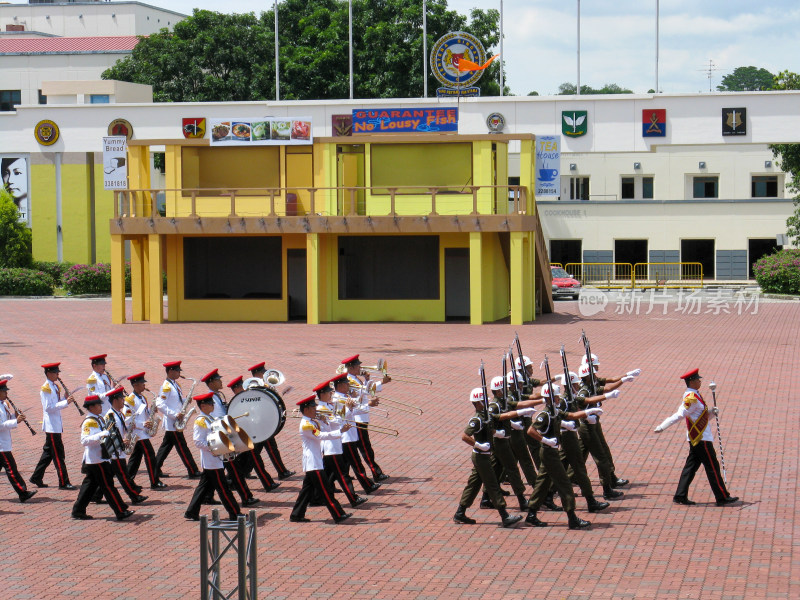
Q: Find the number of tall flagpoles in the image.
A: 6